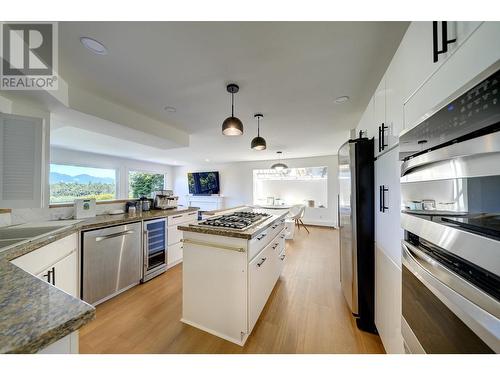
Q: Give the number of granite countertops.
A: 2